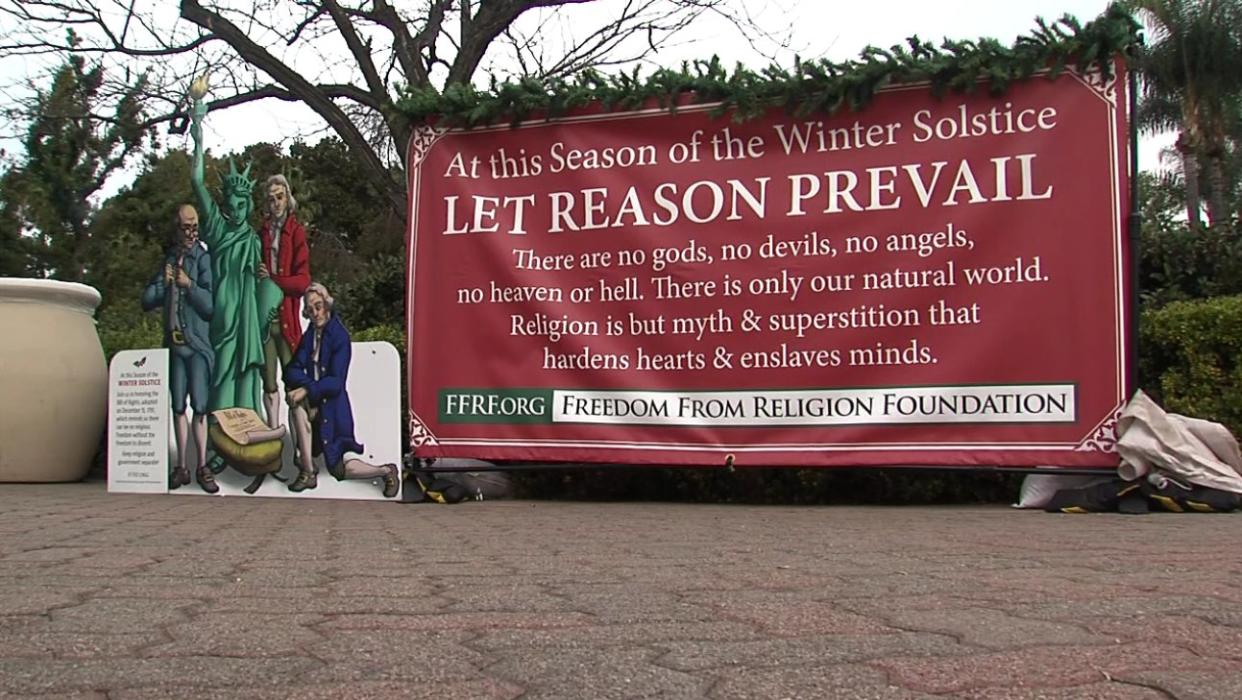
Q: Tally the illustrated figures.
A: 4